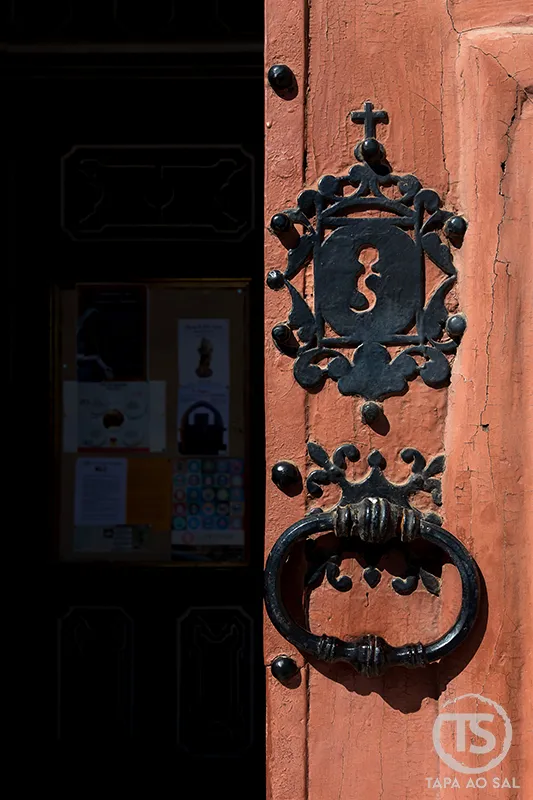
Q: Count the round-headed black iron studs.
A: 10